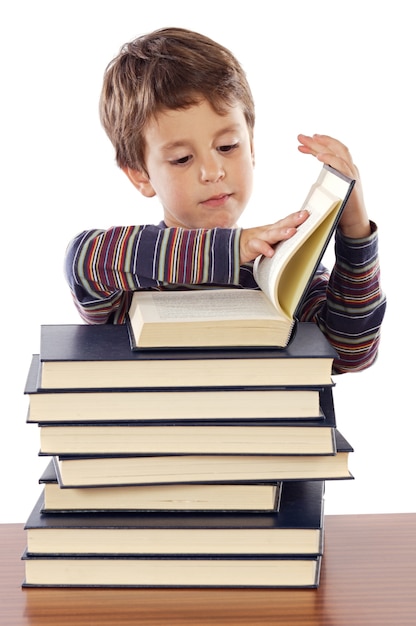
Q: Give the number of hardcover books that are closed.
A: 7